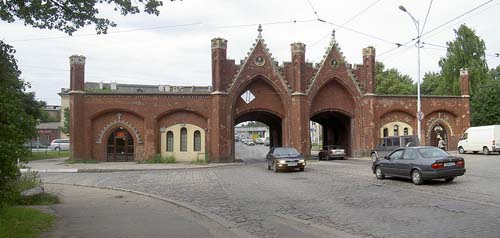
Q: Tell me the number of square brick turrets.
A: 5